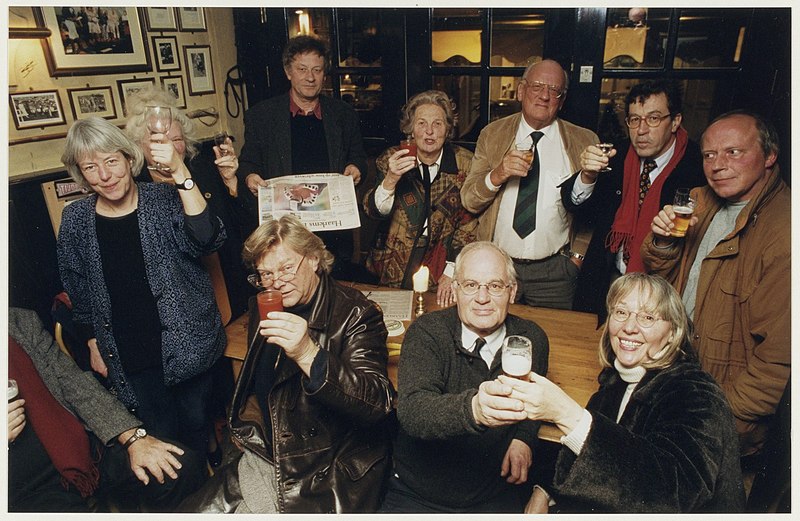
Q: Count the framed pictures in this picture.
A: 9